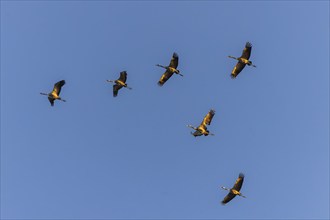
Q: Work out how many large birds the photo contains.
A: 6